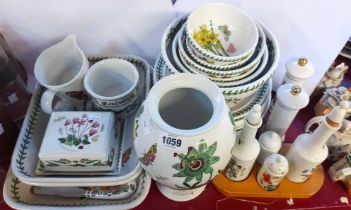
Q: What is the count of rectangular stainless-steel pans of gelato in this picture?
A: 0